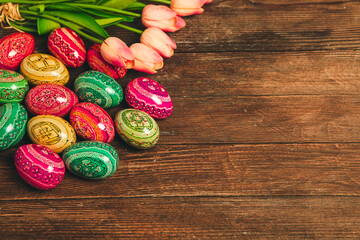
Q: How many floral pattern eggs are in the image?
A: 14